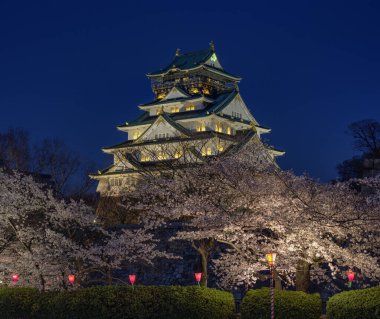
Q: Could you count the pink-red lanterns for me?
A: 5